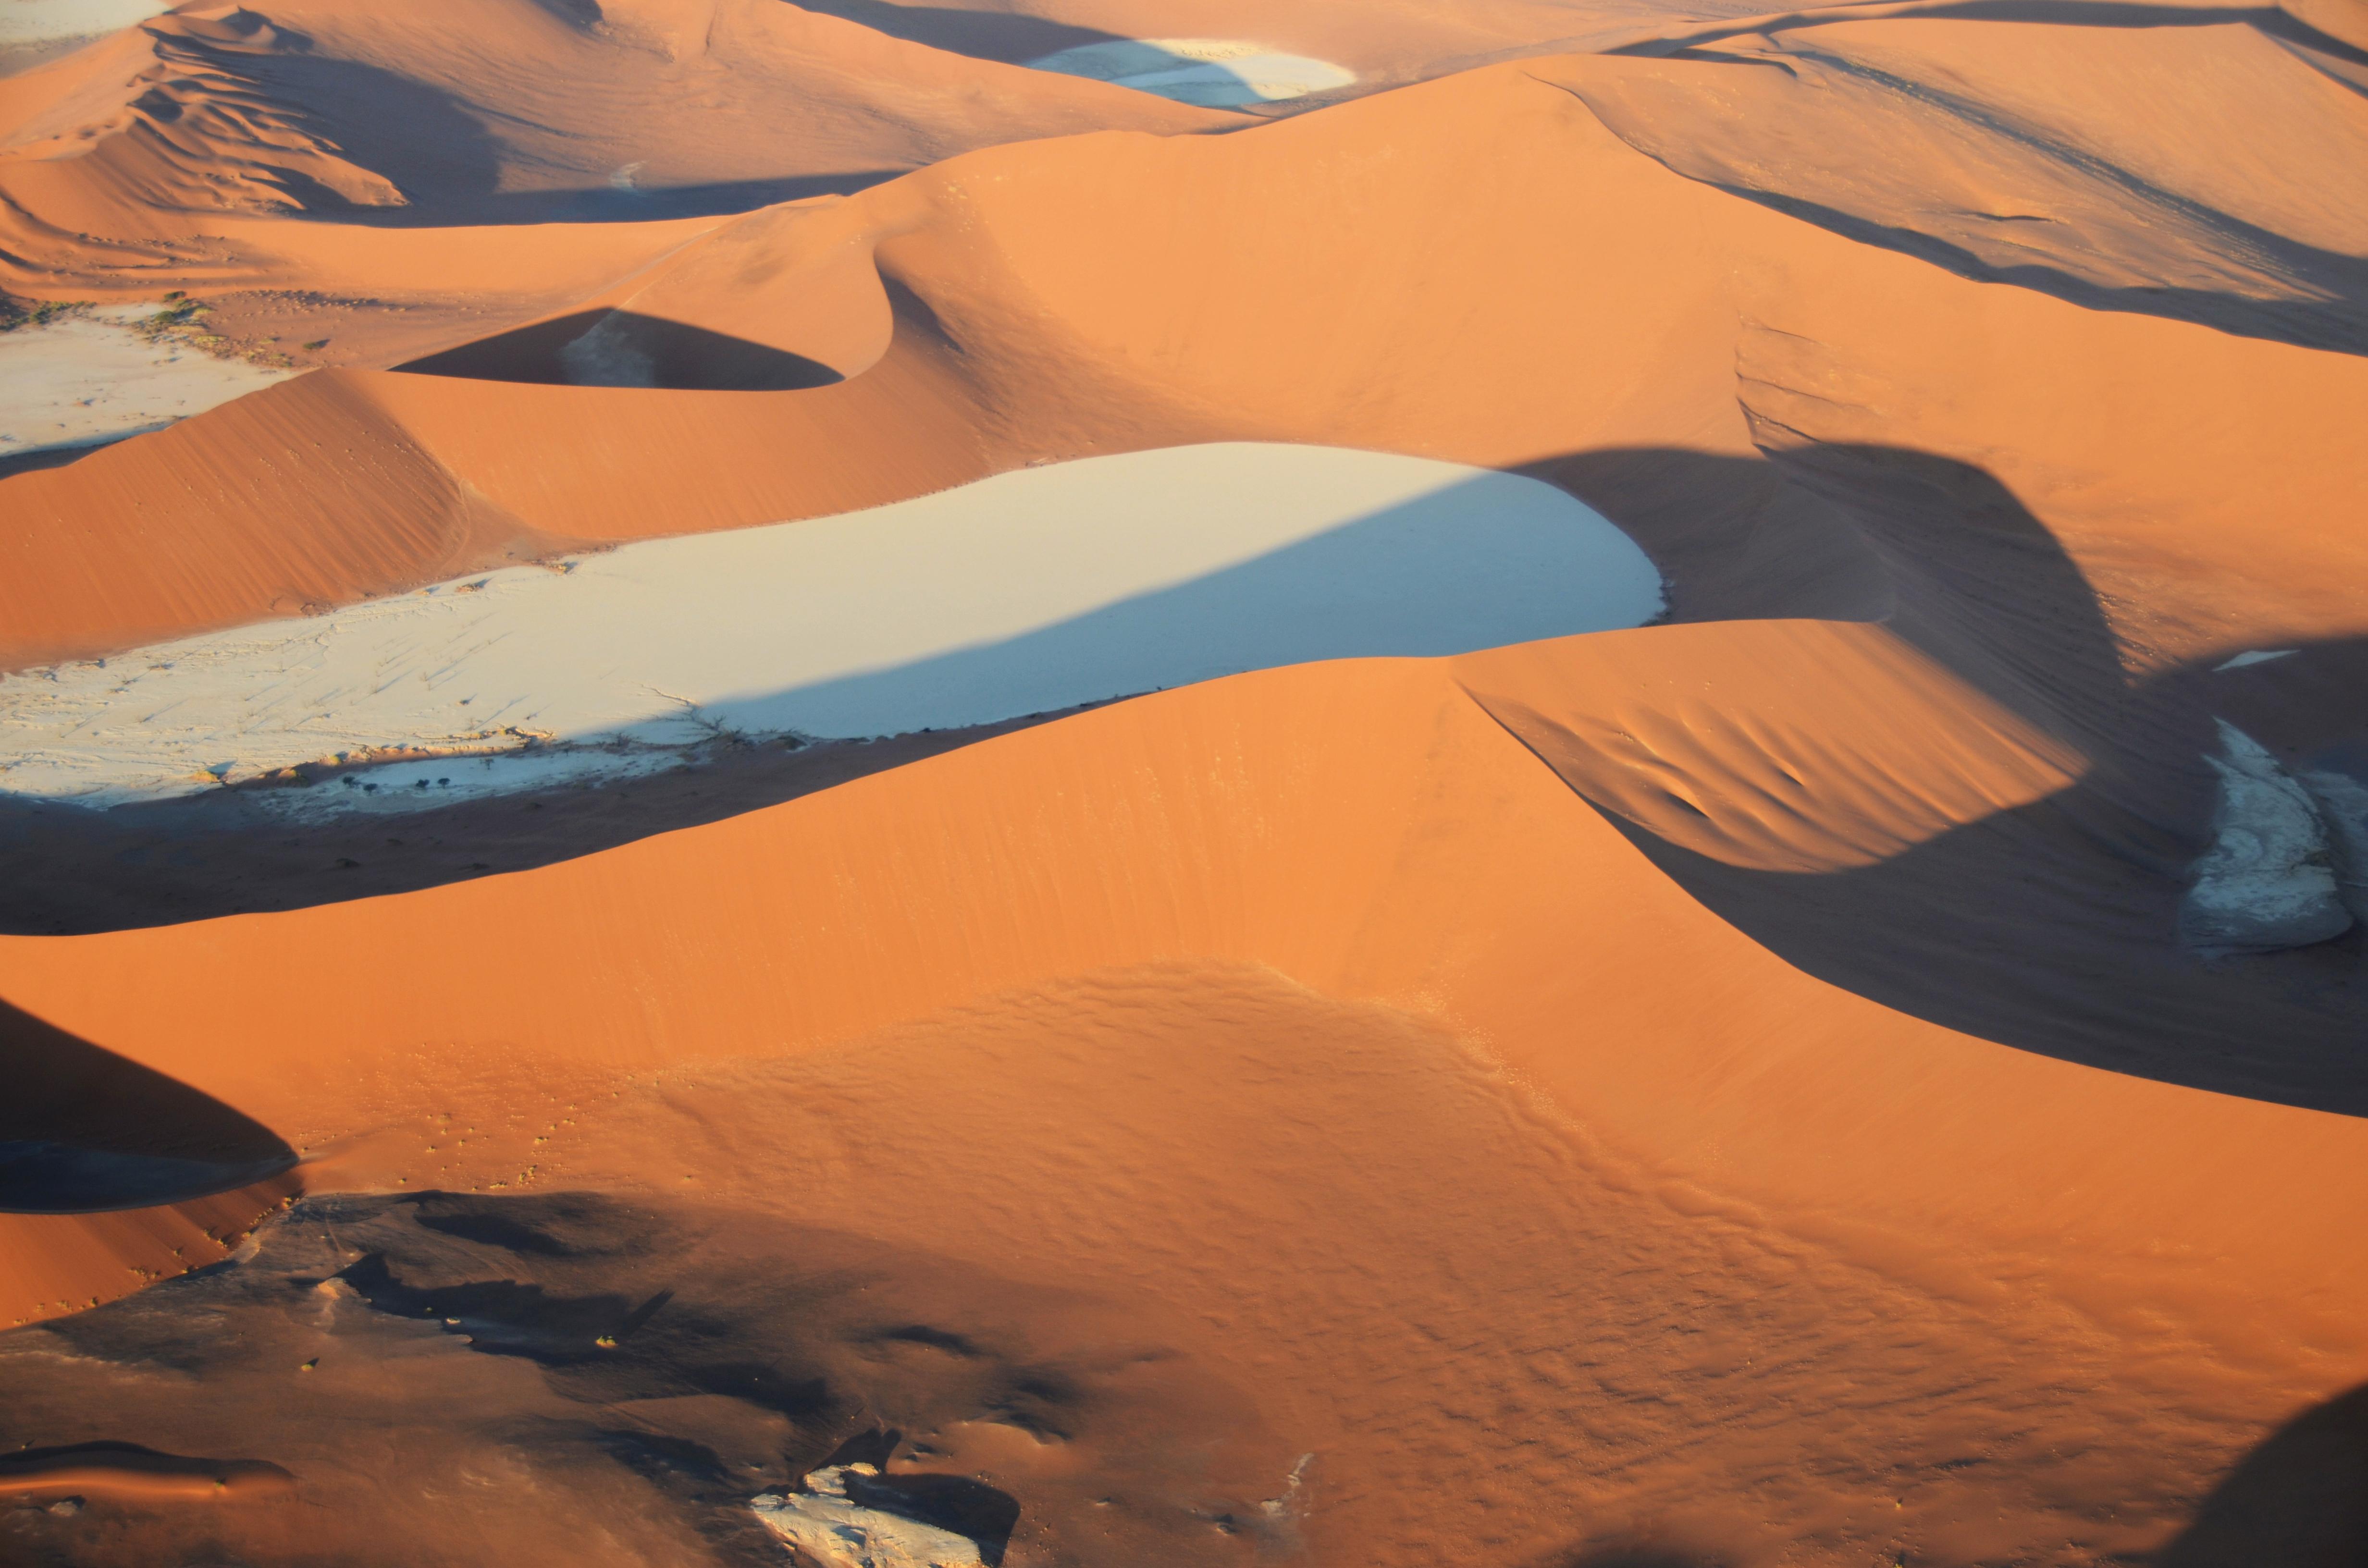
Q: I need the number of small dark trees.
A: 4